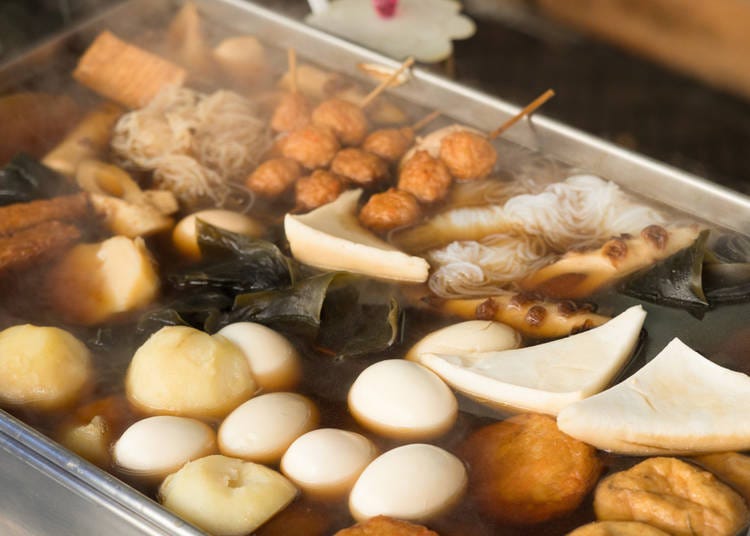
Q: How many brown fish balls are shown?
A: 10